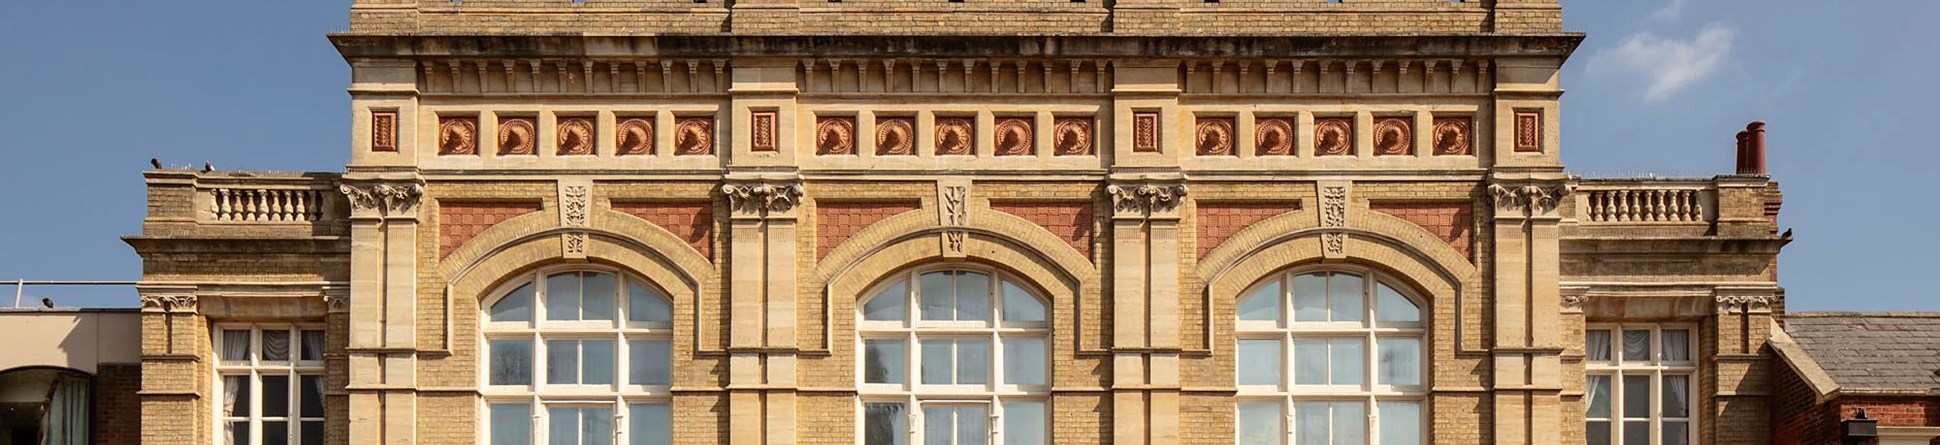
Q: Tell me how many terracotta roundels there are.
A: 15